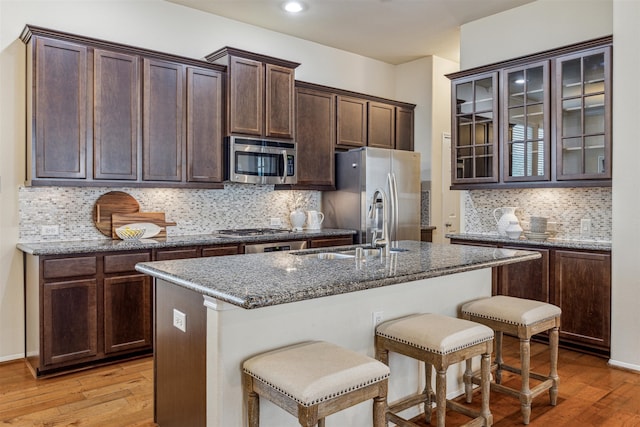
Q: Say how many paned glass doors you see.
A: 3